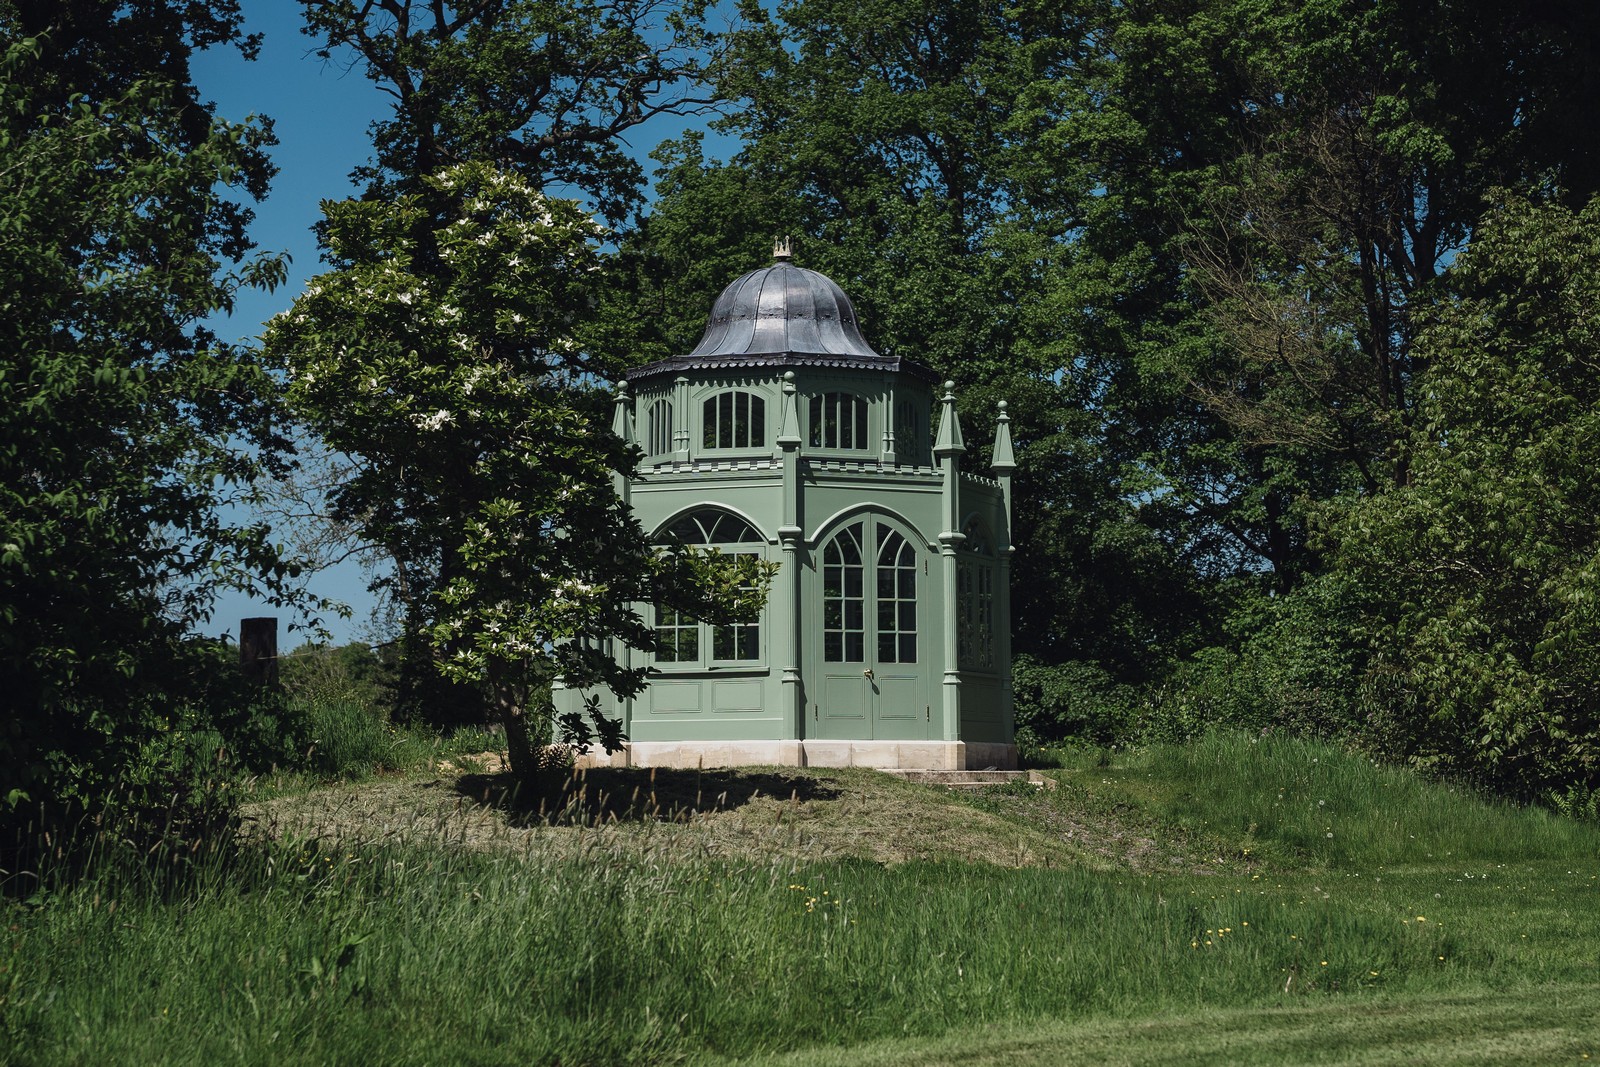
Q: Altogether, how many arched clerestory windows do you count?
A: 4